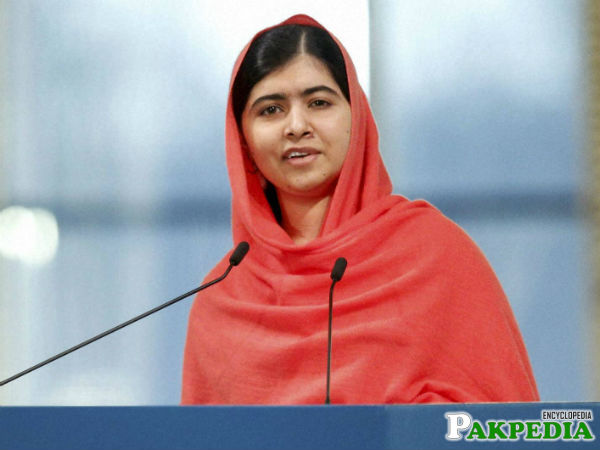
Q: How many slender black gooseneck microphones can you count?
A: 2